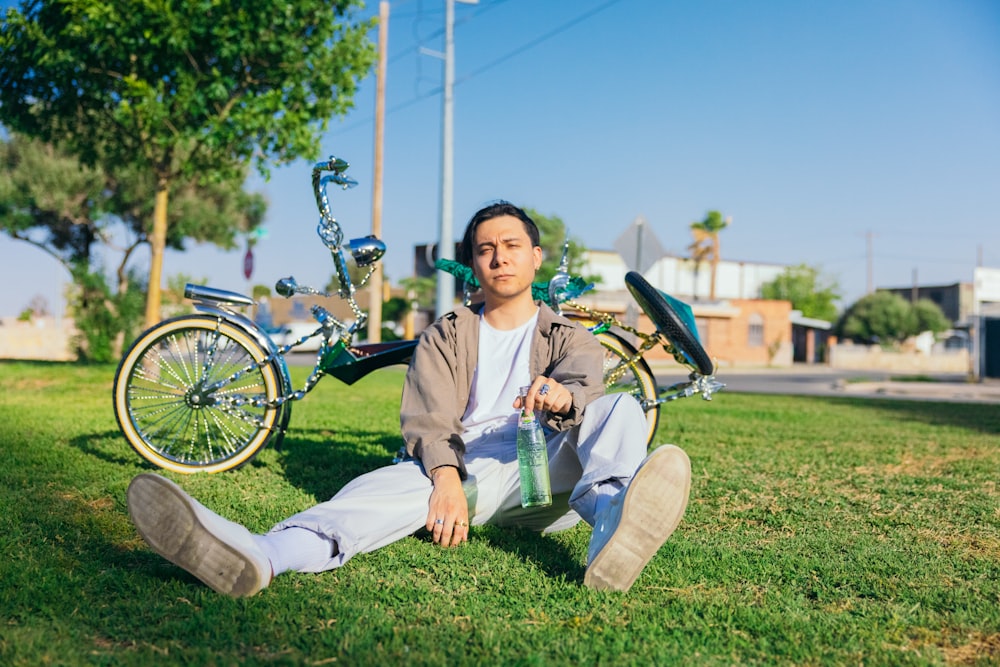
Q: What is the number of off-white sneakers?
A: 2